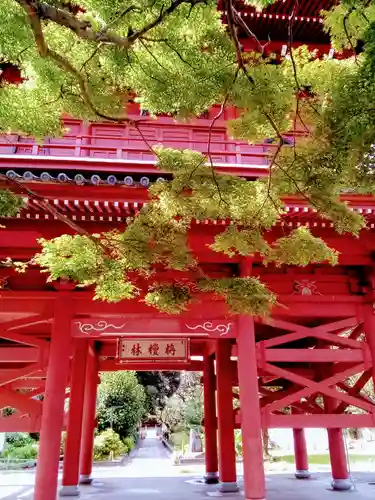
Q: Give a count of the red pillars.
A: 8